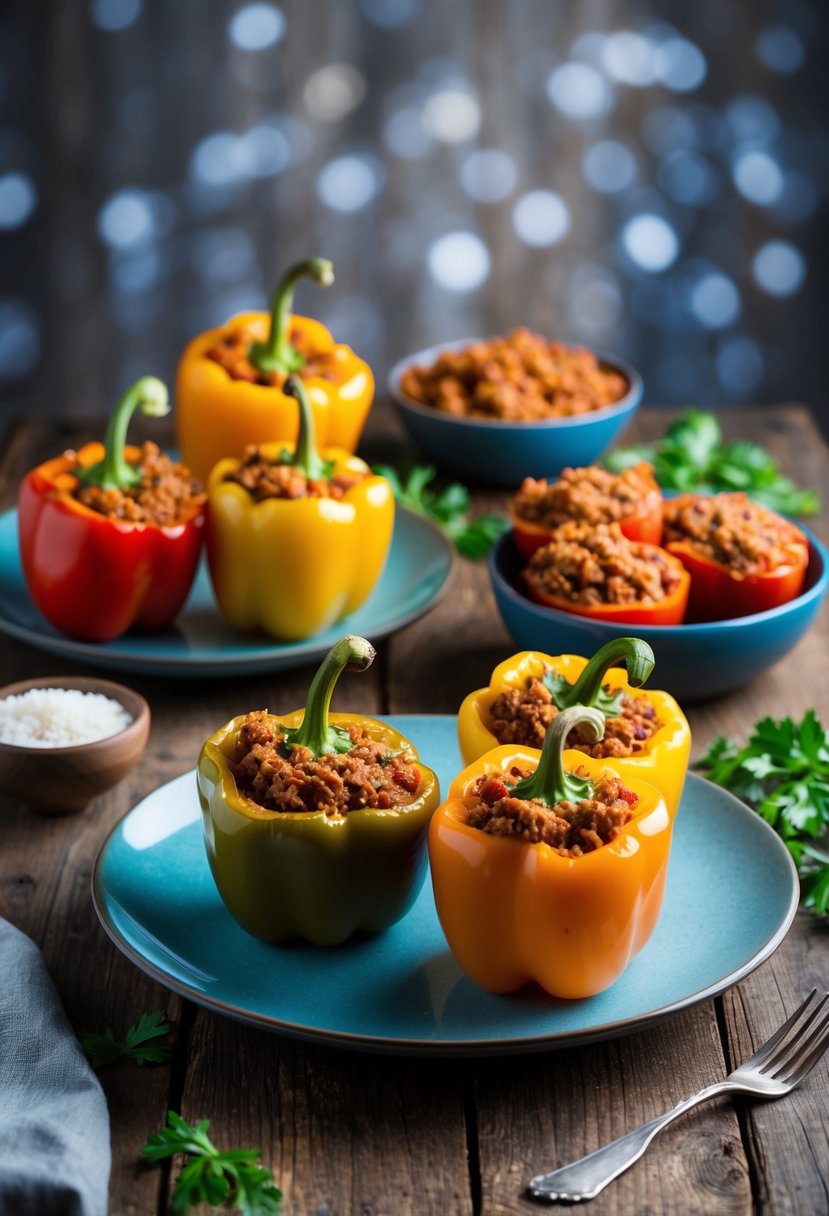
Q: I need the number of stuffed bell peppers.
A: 9